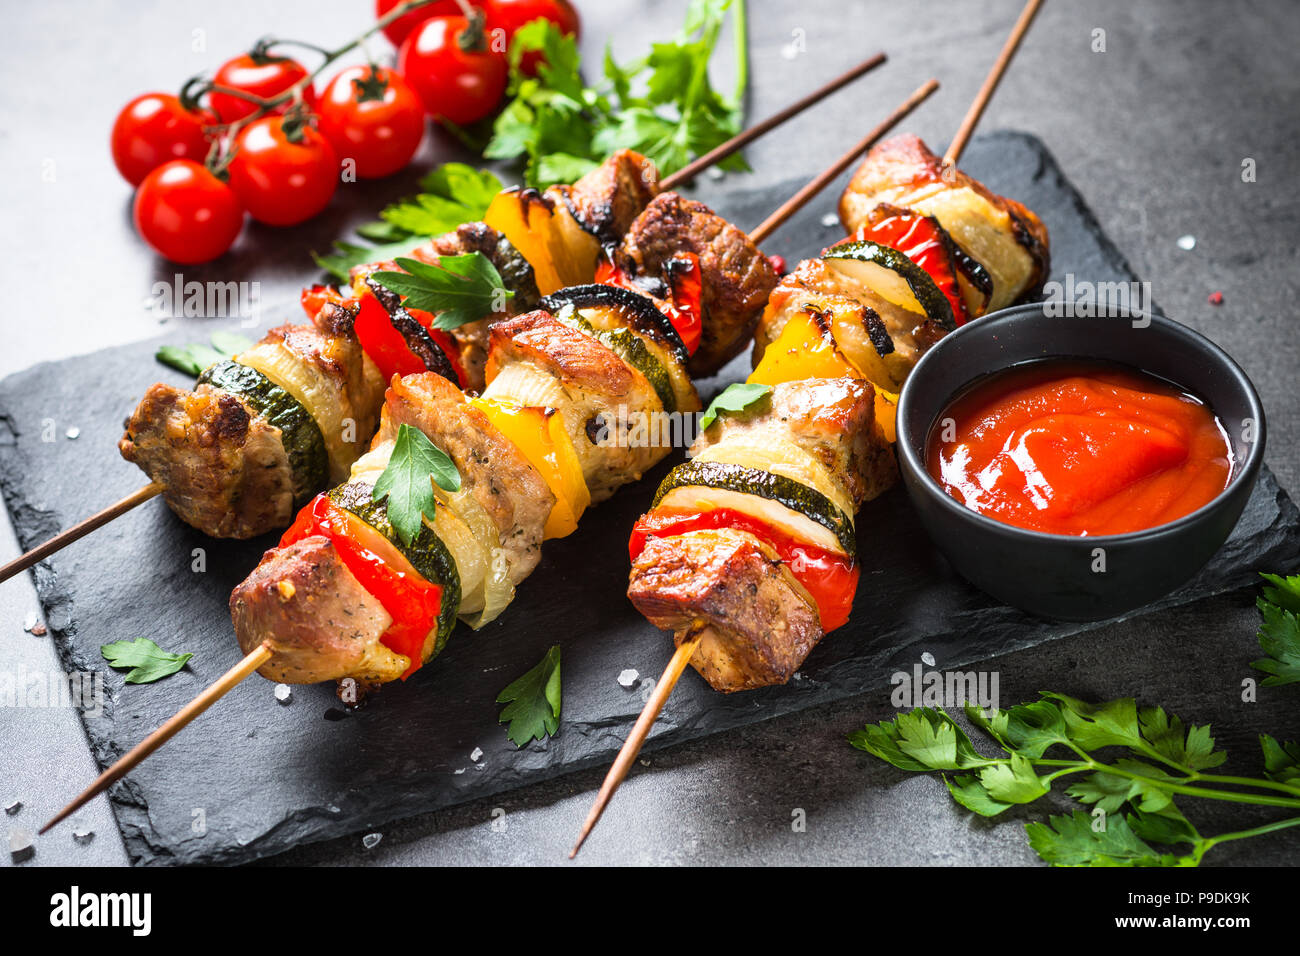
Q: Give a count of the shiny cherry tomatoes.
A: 8